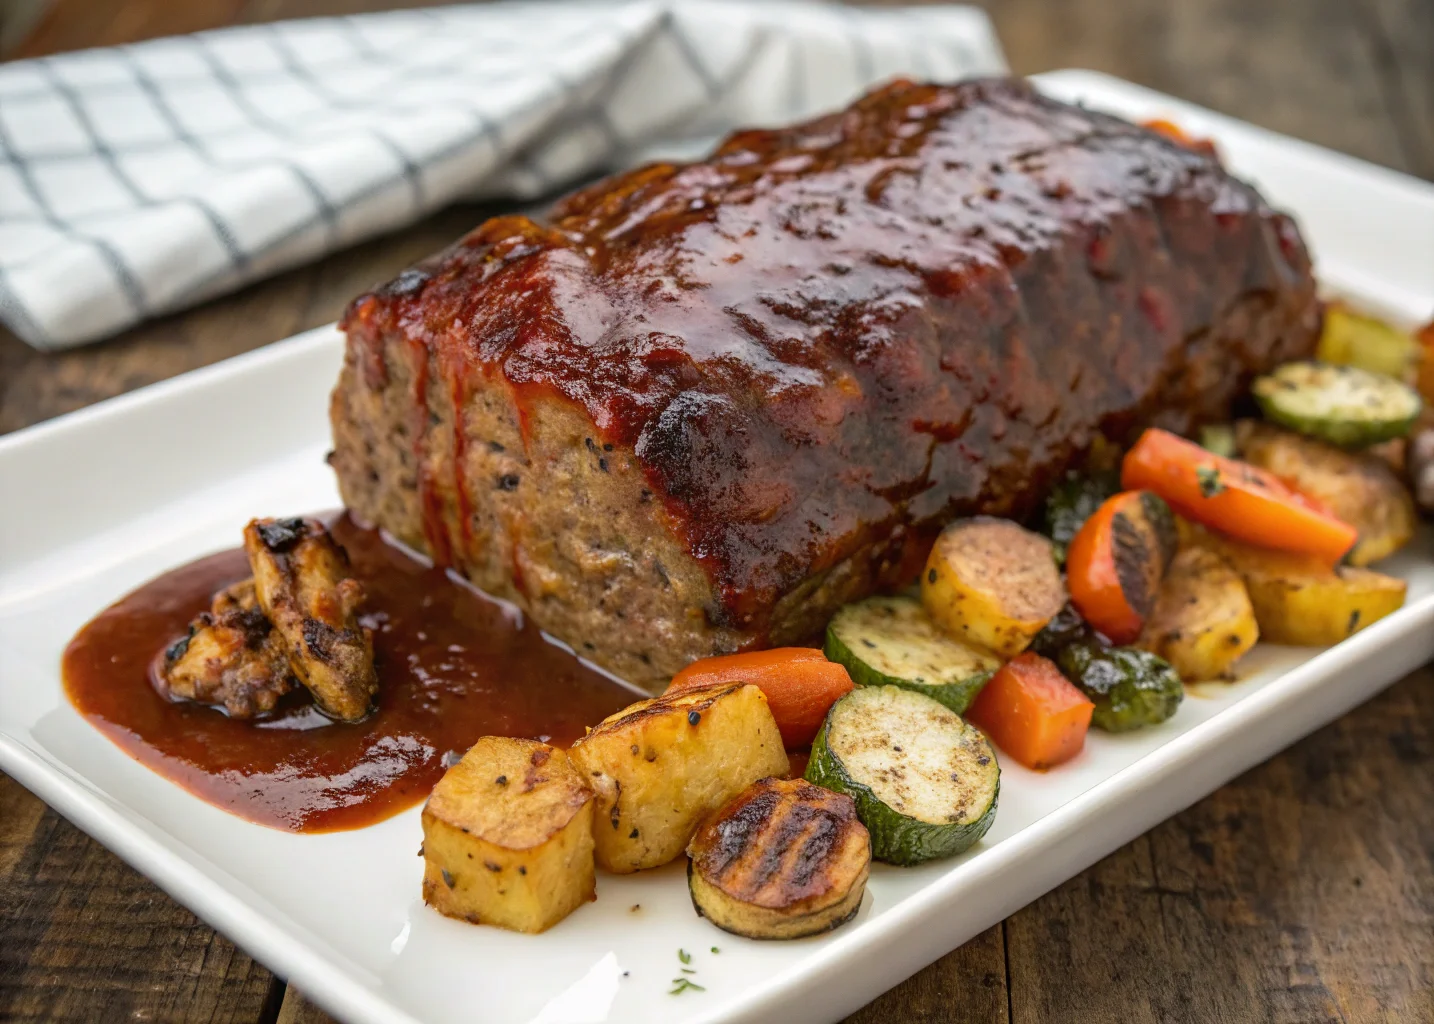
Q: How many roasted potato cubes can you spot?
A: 2